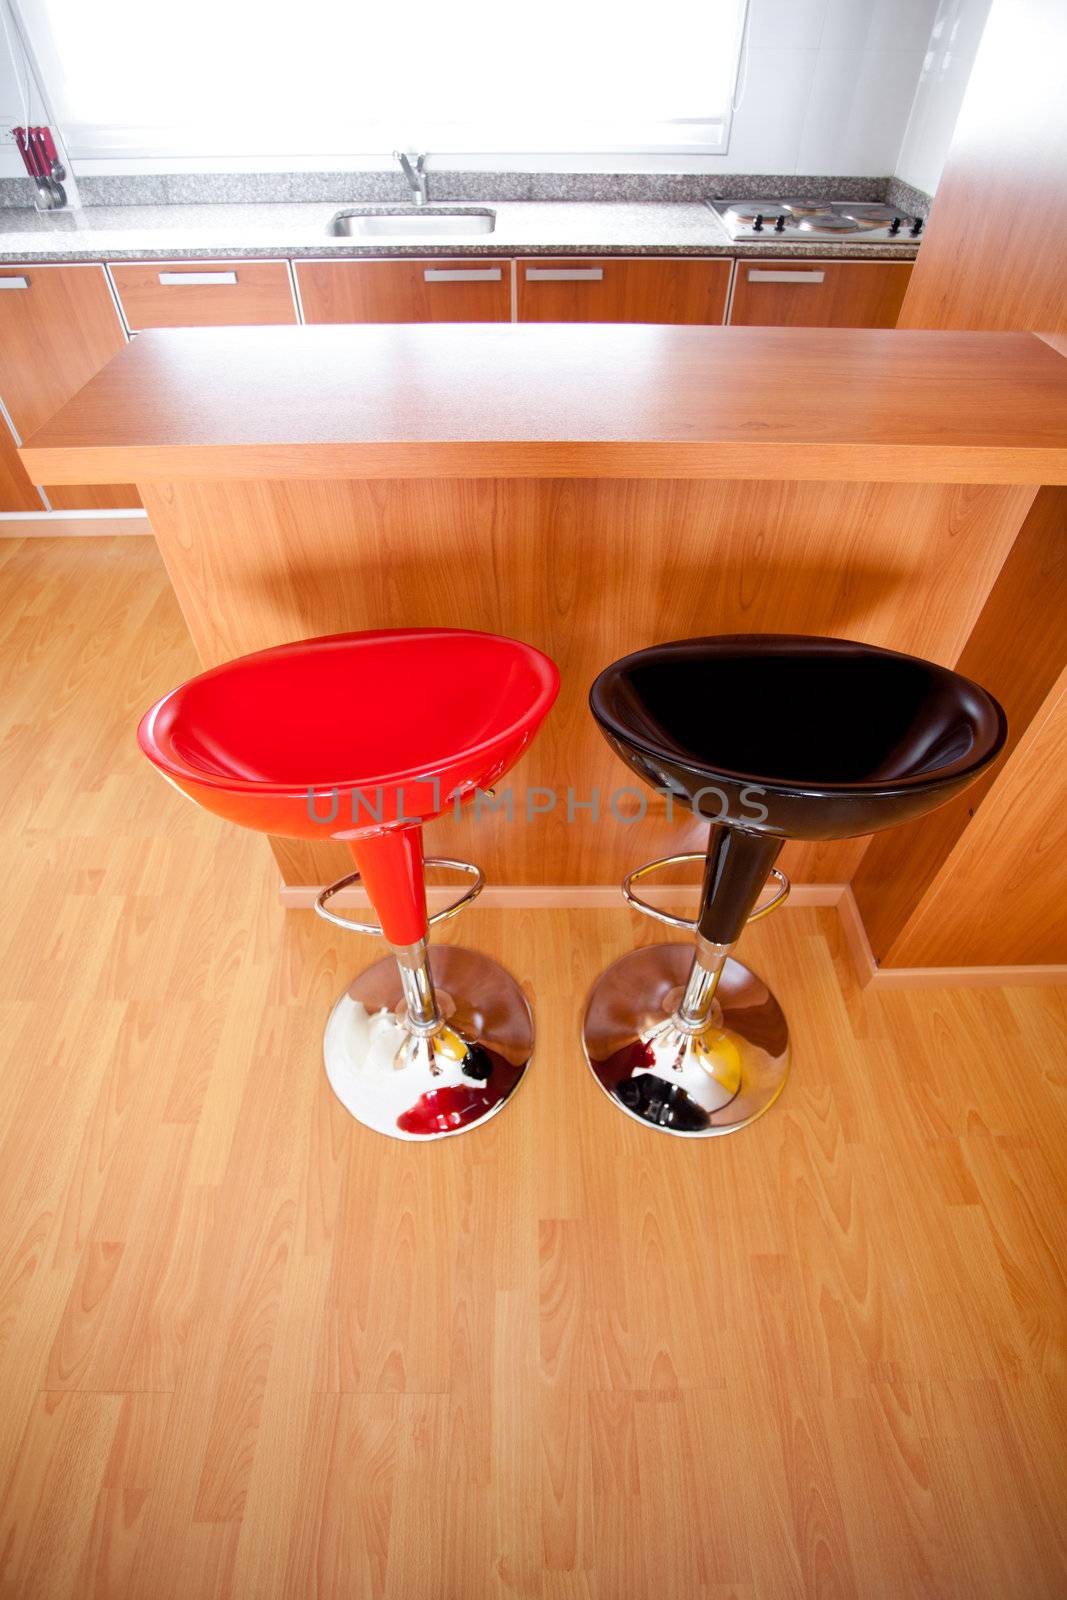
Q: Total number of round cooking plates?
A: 4